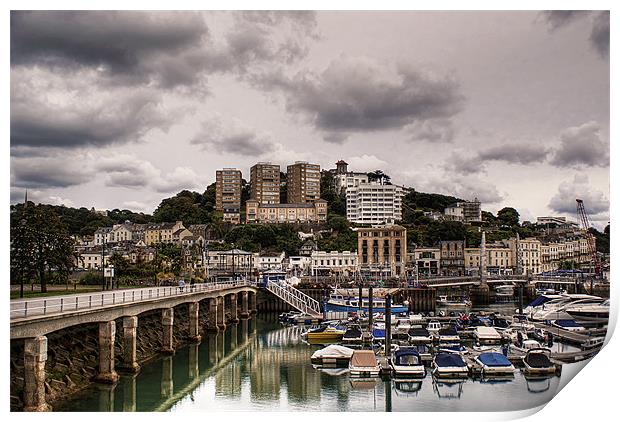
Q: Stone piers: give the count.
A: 10